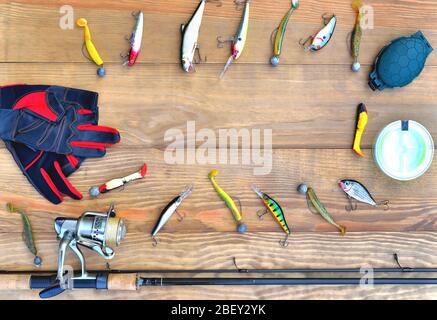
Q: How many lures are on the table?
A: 15